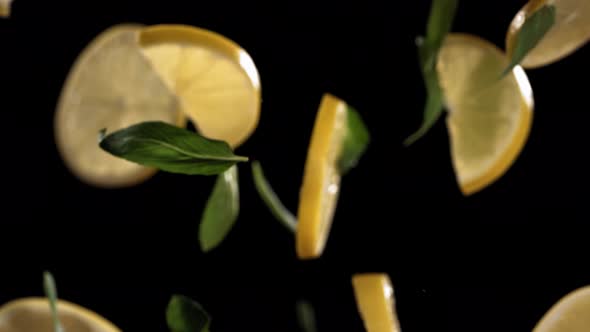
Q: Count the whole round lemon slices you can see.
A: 1